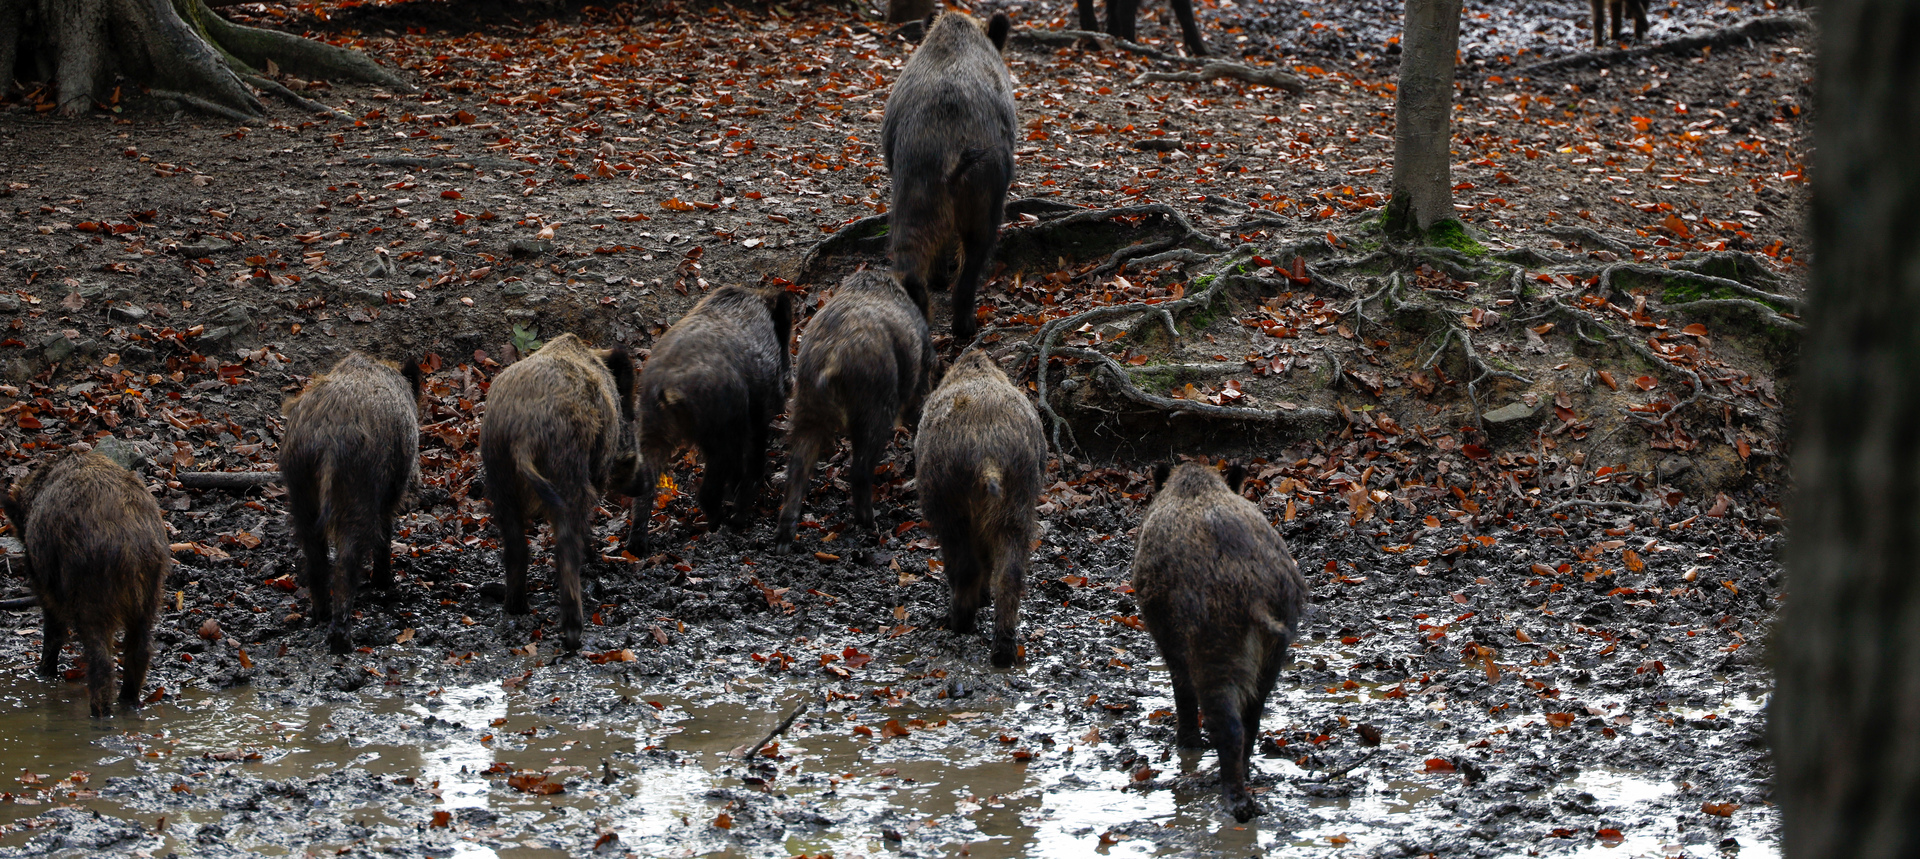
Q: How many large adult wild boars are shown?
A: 1